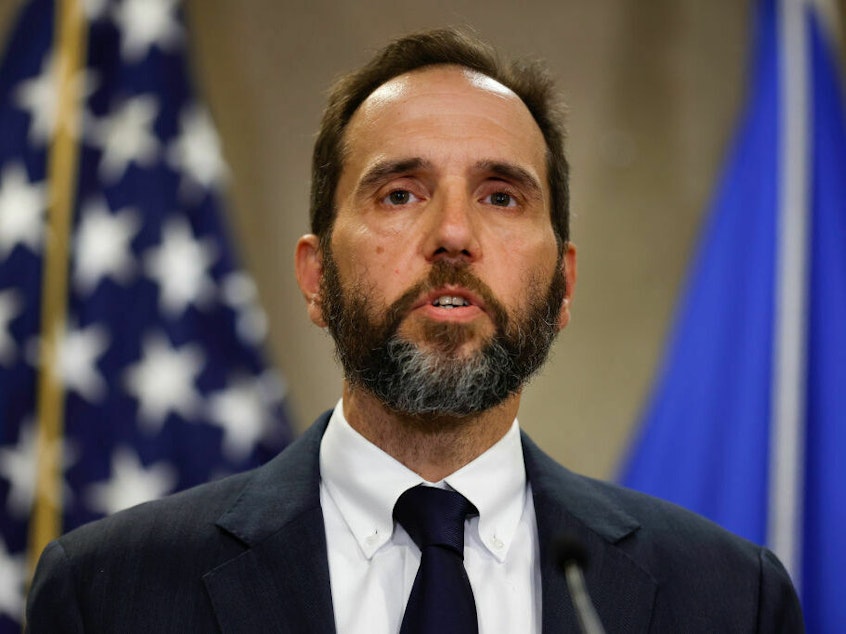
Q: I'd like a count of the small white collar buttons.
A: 2